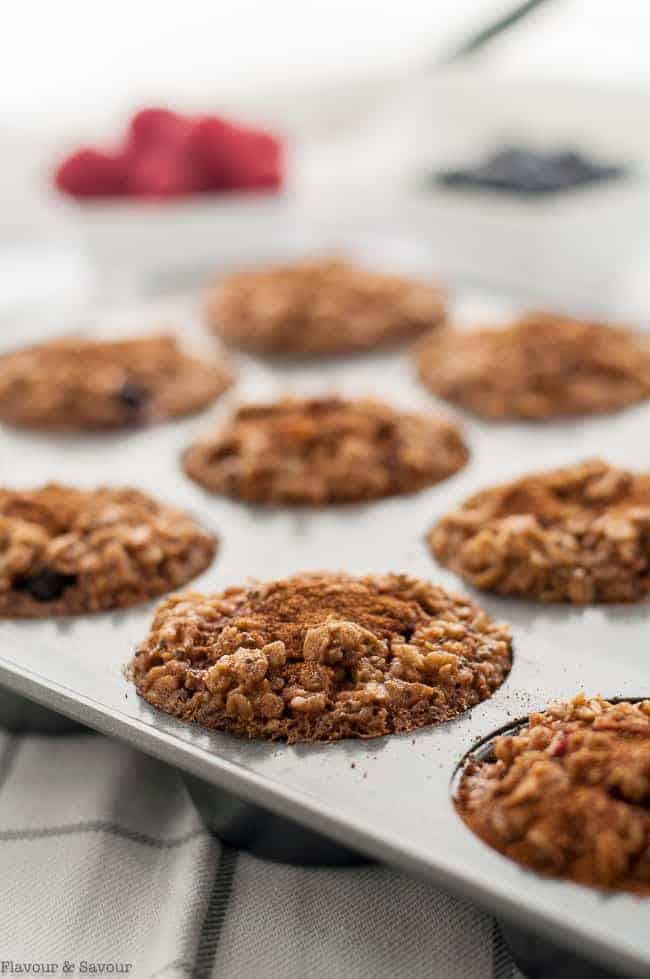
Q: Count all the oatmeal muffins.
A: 8